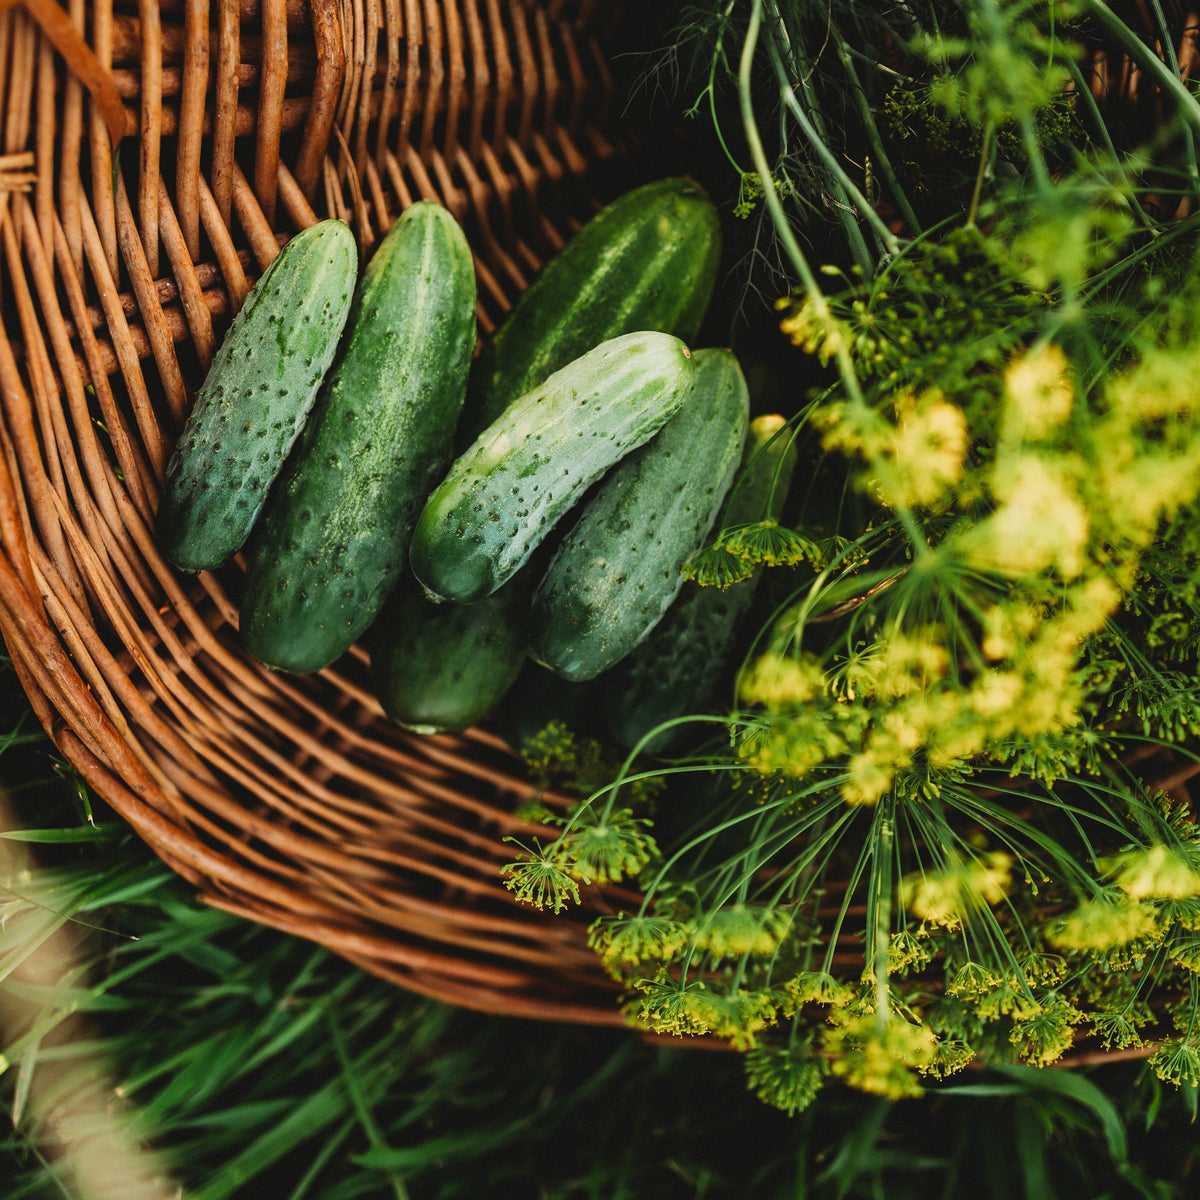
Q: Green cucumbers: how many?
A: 7